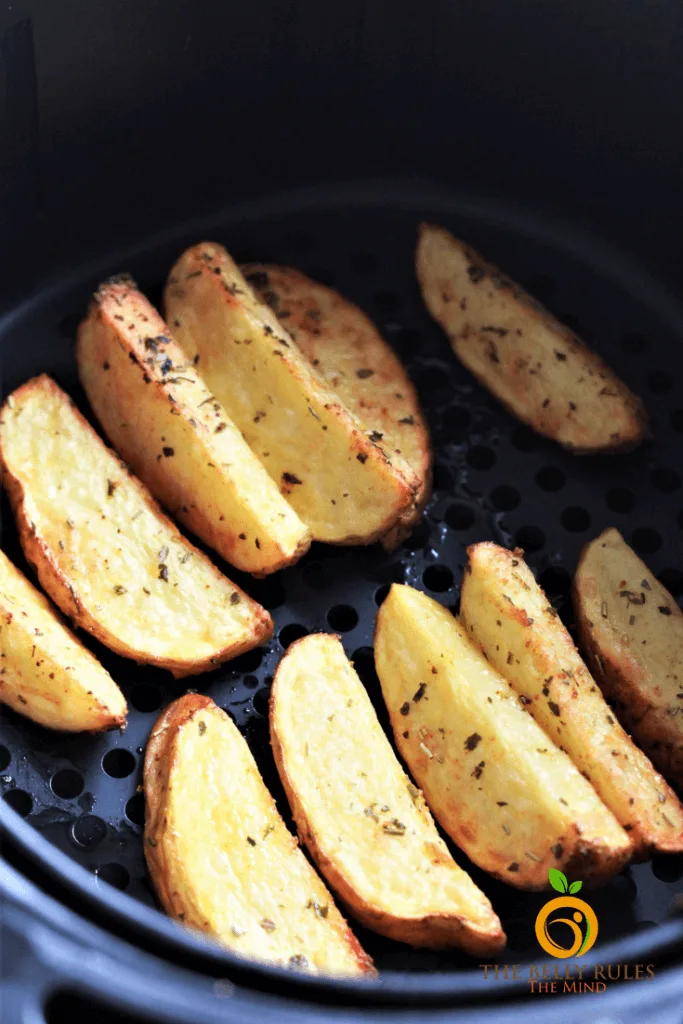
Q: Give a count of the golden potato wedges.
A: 11